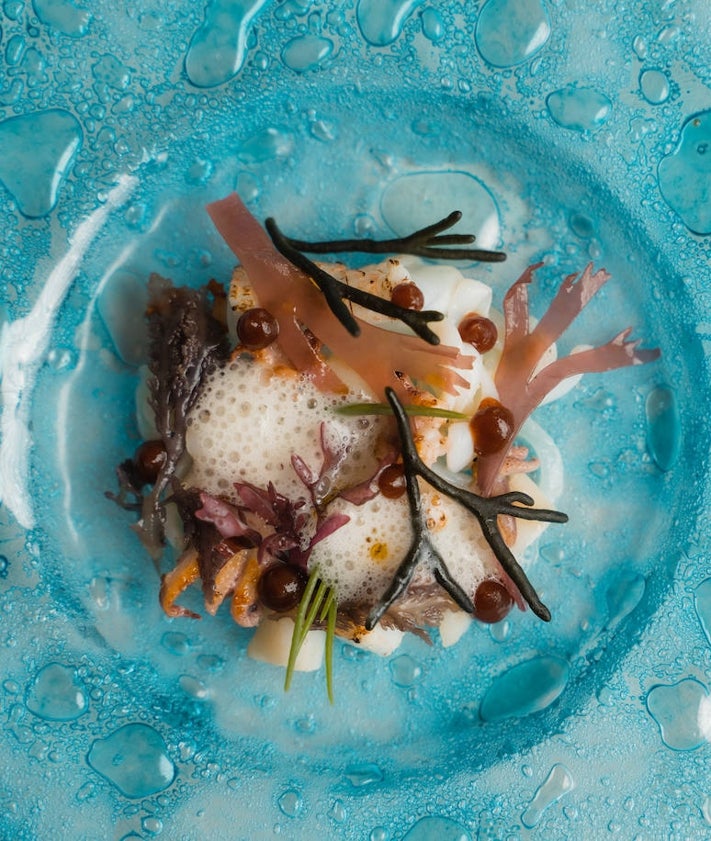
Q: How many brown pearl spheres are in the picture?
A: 8